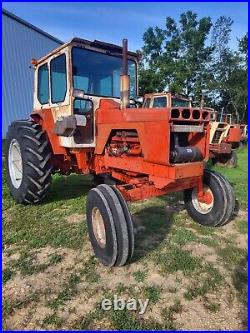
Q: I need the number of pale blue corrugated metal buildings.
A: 1